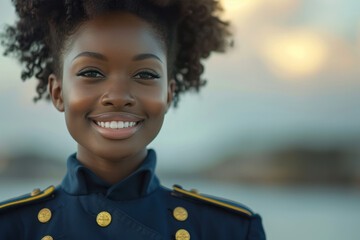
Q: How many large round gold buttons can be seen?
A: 5